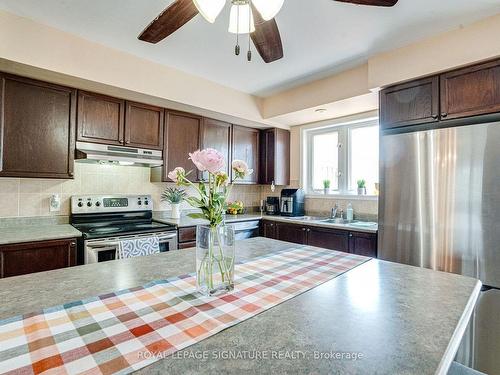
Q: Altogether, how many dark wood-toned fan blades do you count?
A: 3